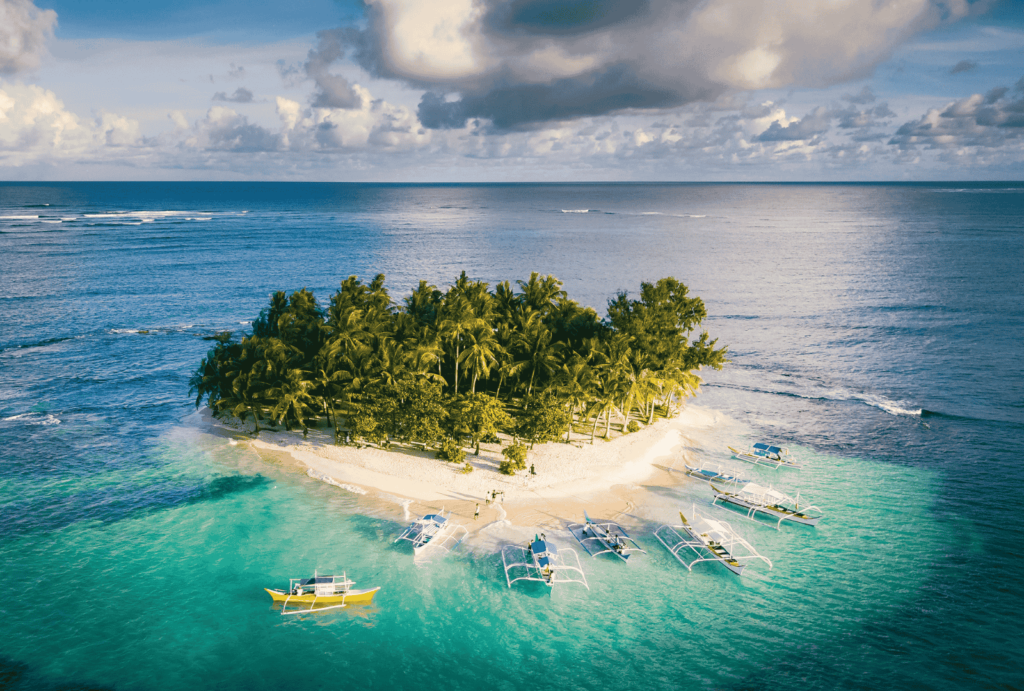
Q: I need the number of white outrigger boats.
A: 7